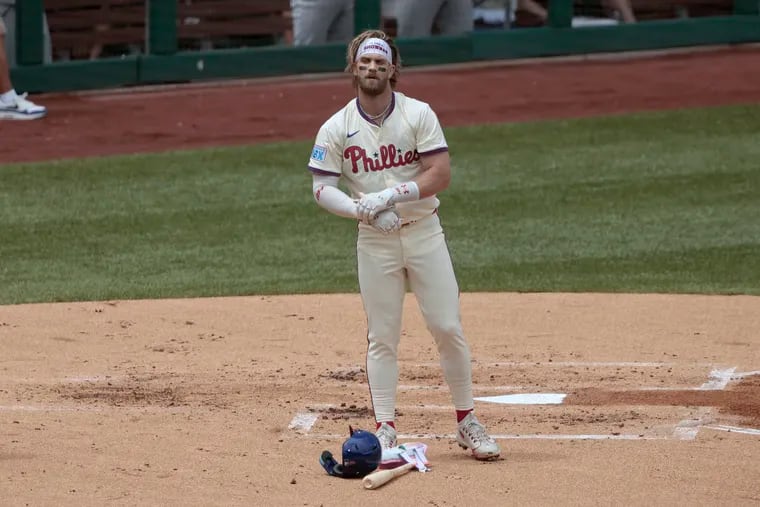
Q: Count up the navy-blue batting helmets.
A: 1